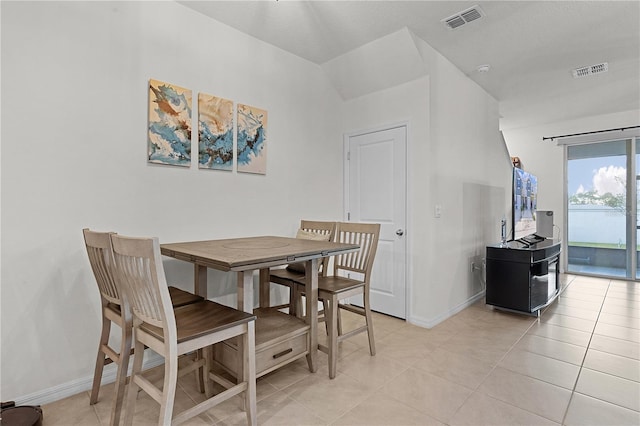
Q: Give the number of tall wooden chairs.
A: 4